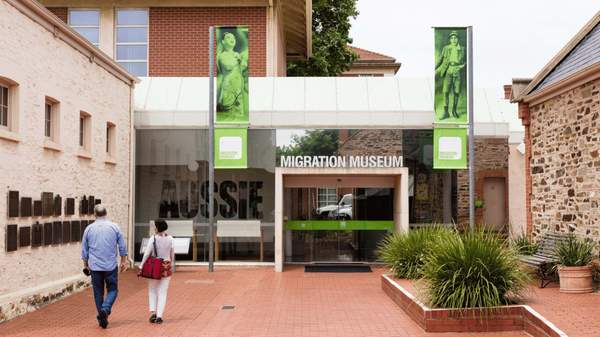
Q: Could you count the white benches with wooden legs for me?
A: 2